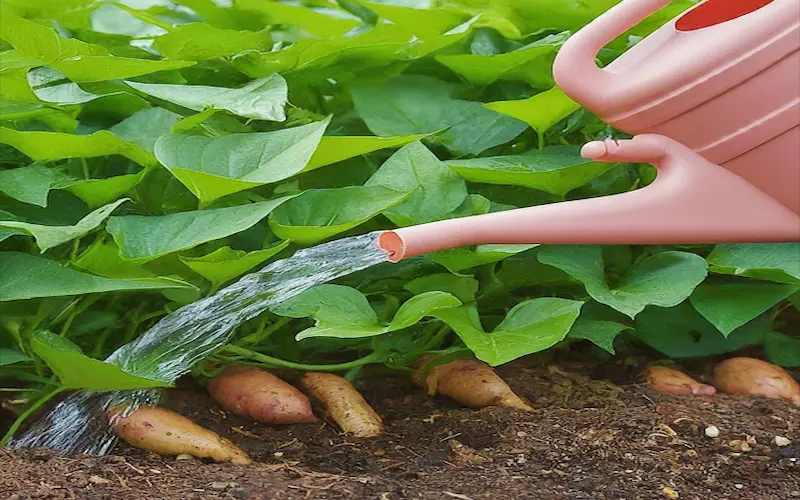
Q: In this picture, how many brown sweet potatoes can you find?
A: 6